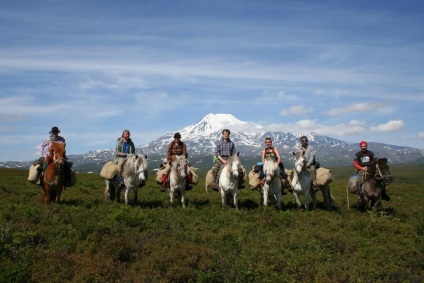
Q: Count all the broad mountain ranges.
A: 1